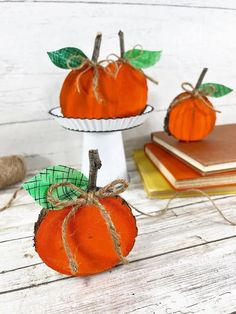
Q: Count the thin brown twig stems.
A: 4